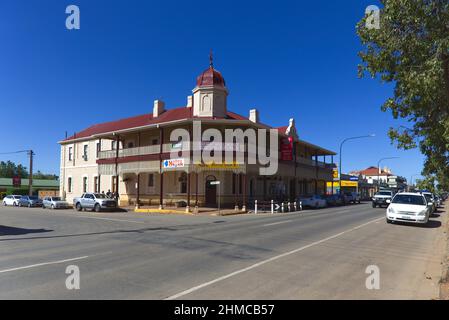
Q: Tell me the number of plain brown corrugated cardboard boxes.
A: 0